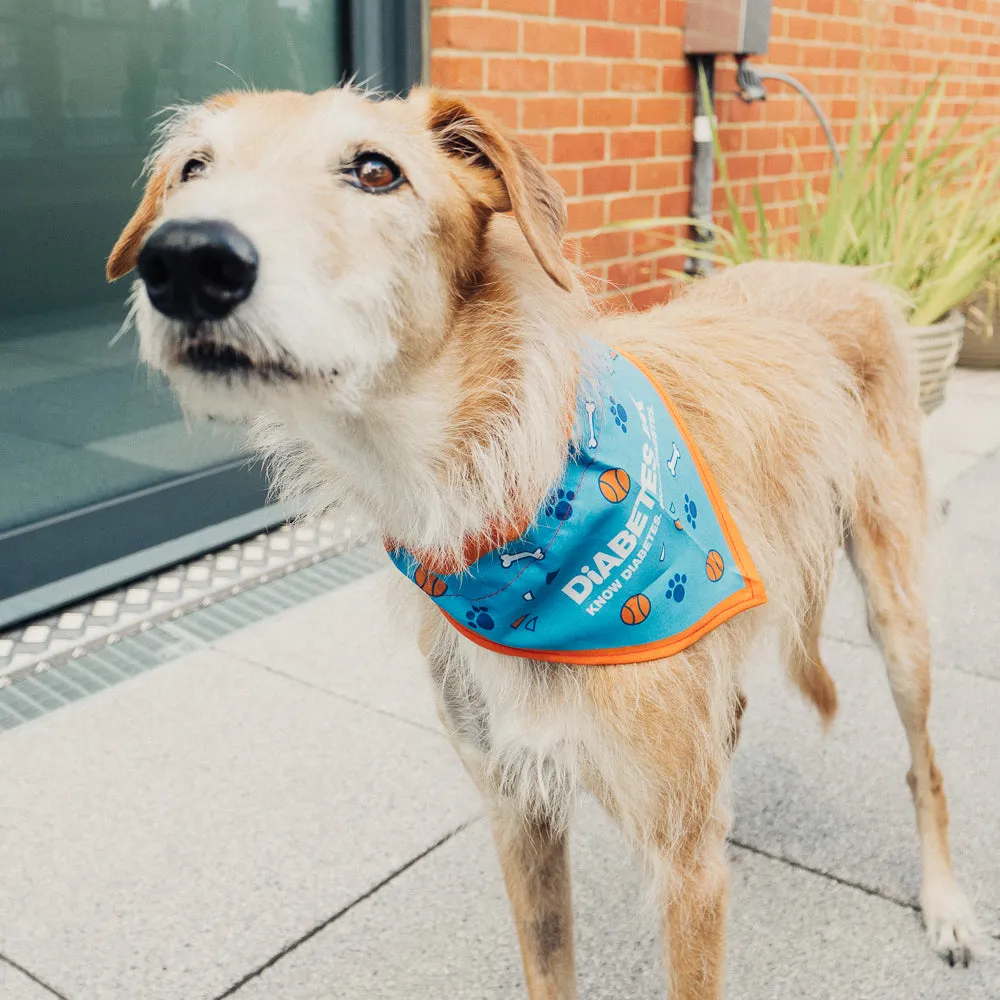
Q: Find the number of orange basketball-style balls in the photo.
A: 4